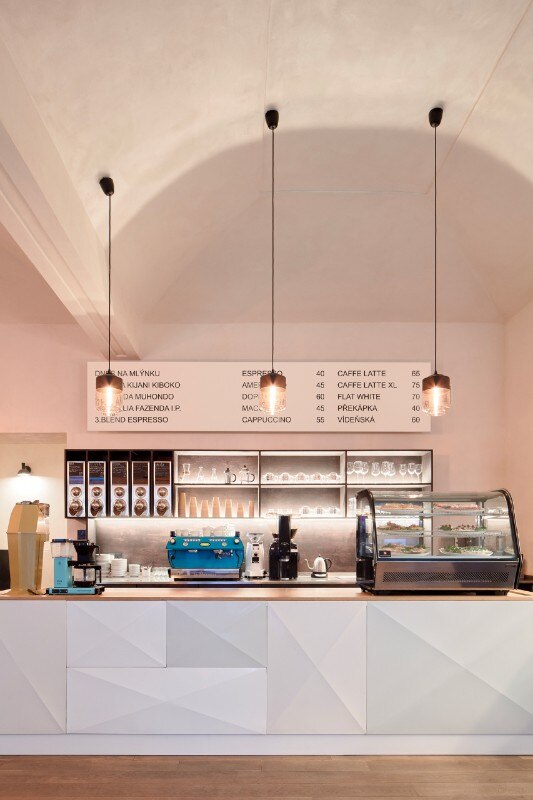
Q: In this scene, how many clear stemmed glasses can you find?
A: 9